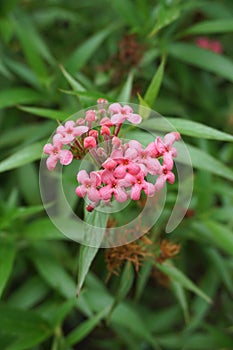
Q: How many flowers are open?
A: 10